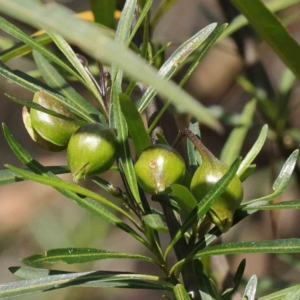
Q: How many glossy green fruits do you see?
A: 4